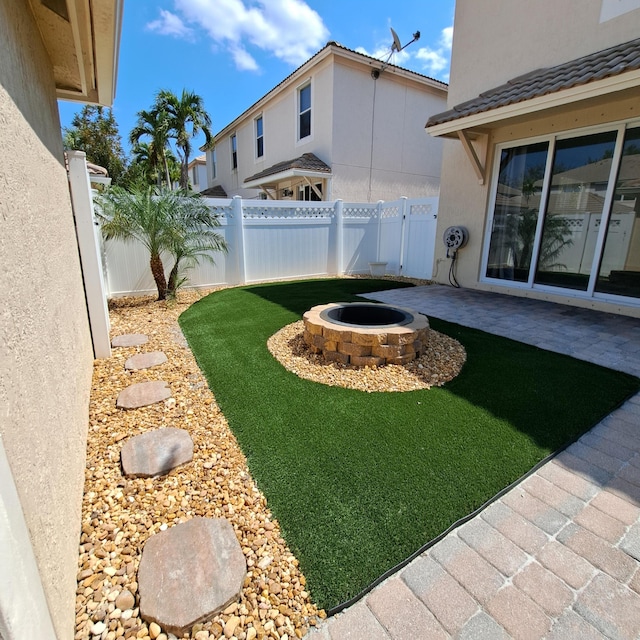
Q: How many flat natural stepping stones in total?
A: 5